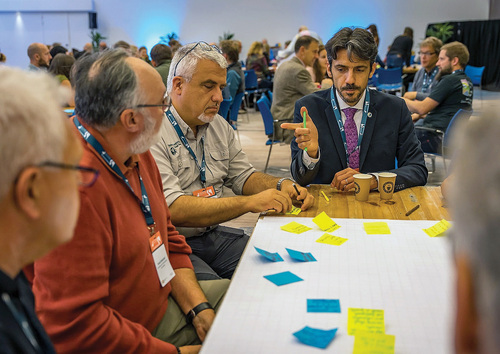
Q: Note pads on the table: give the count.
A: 13